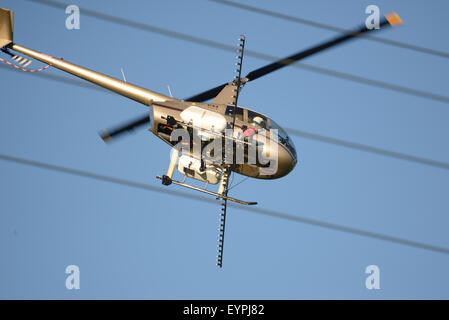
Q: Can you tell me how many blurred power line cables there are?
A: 4